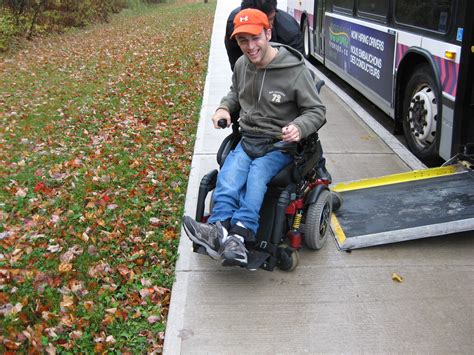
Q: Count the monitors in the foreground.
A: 0